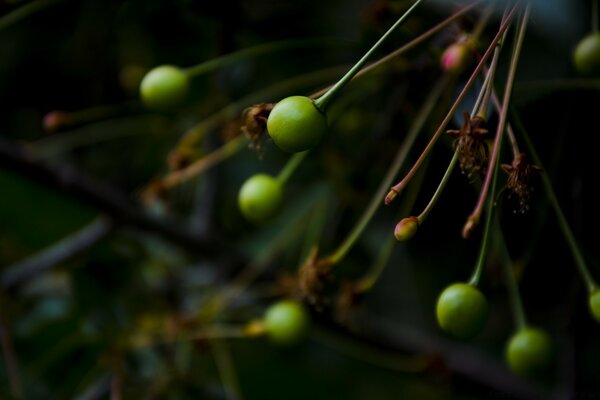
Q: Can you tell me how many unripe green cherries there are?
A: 8